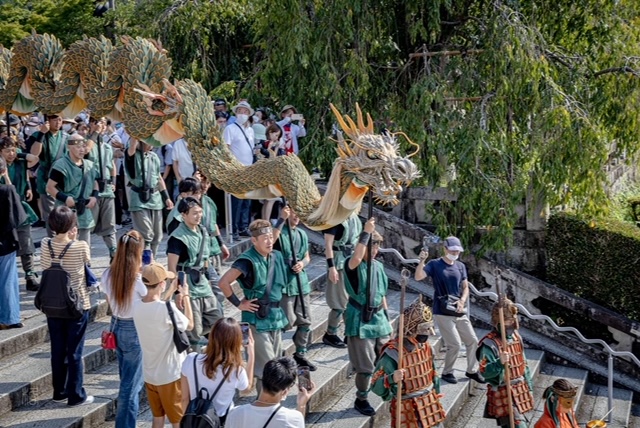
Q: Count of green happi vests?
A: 12